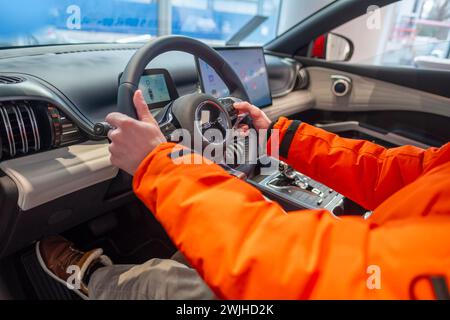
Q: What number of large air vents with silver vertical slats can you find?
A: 1